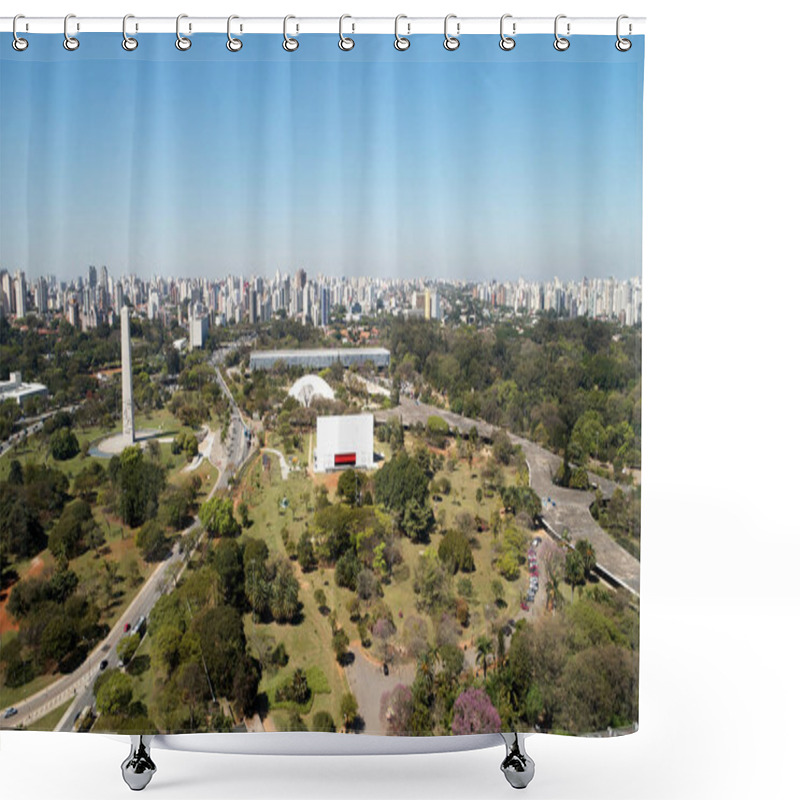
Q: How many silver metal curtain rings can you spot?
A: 12